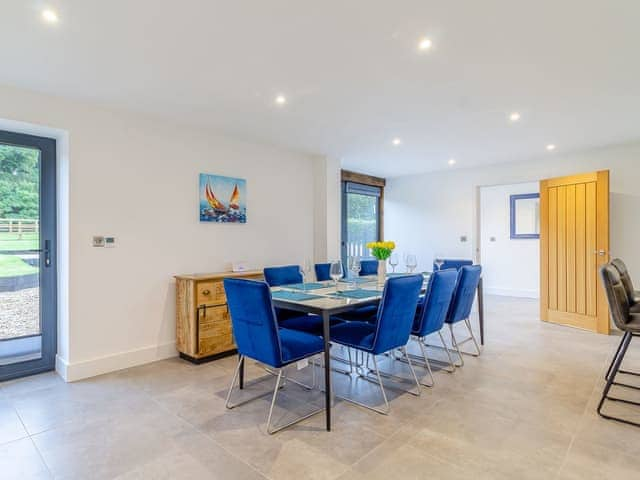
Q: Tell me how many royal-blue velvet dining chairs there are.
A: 8